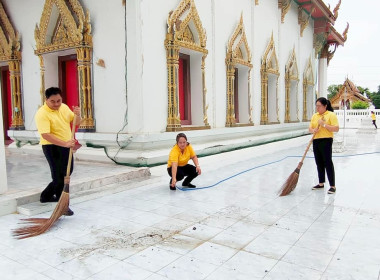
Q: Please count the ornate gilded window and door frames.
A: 7